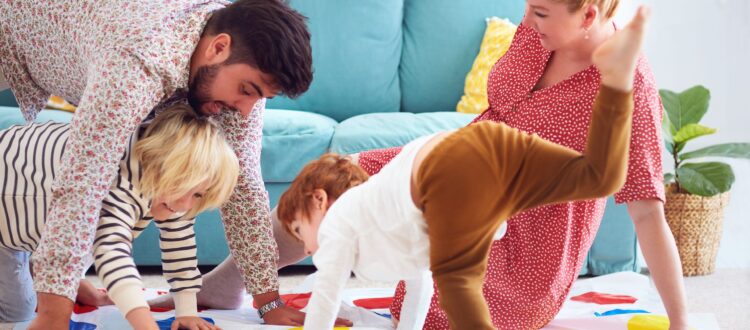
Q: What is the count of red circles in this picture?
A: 5